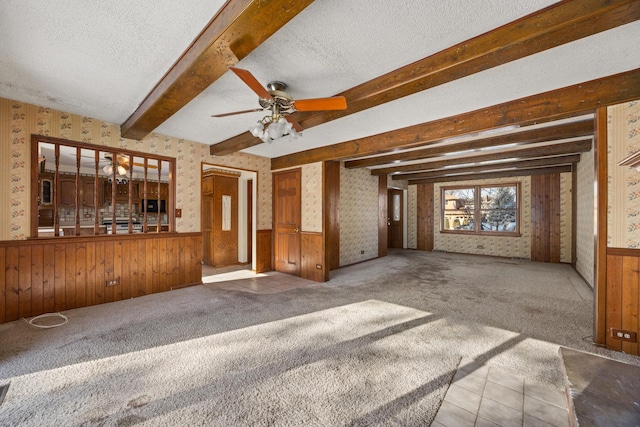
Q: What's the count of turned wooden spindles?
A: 7